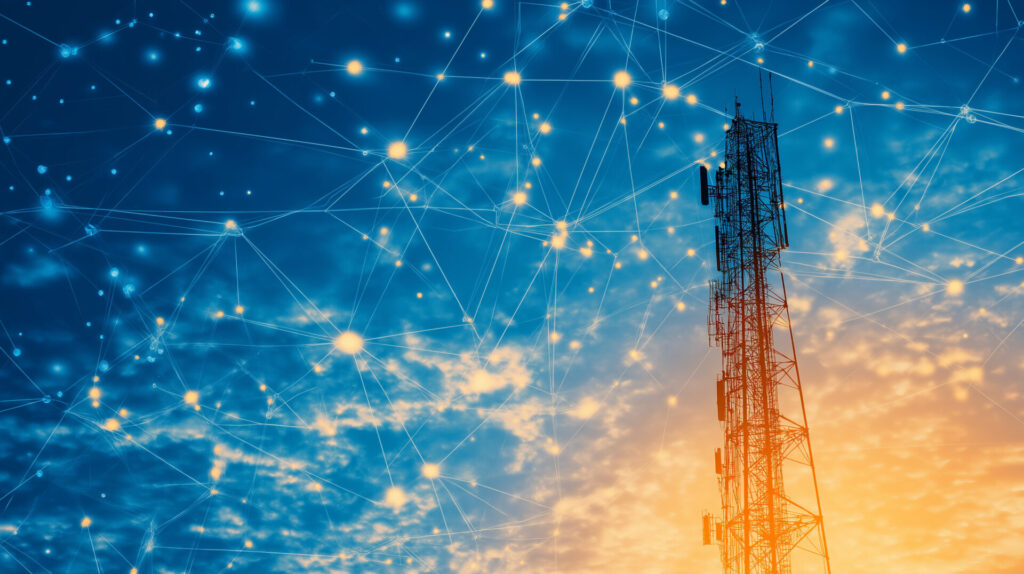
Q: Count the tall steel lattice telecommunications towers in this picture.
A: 1